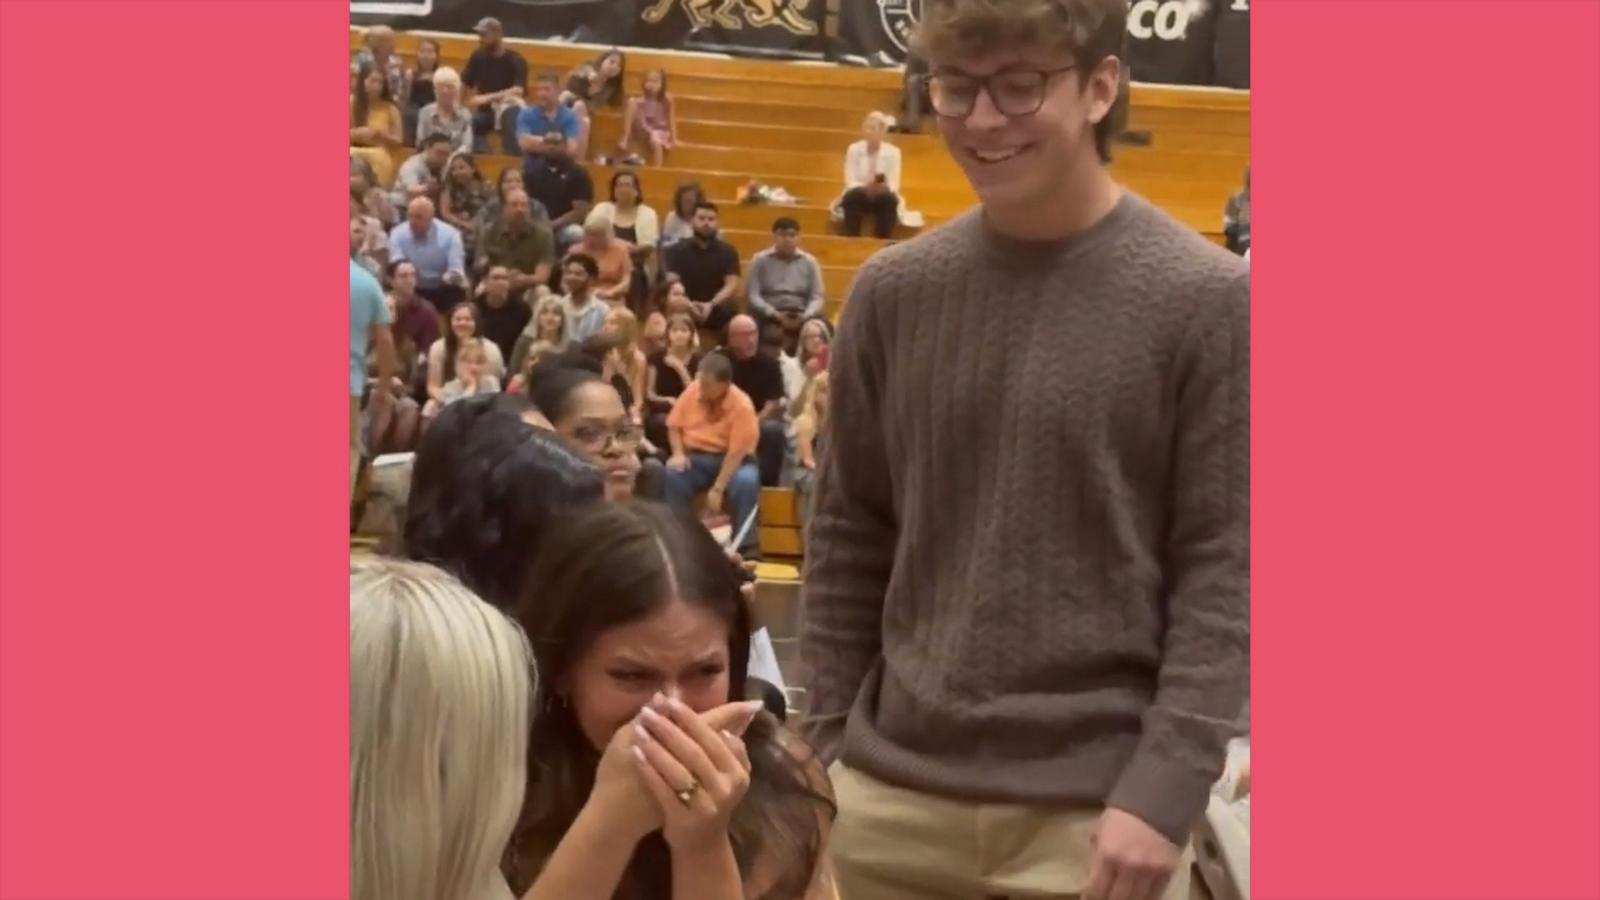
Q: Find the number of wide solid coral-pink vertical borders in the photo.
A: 2